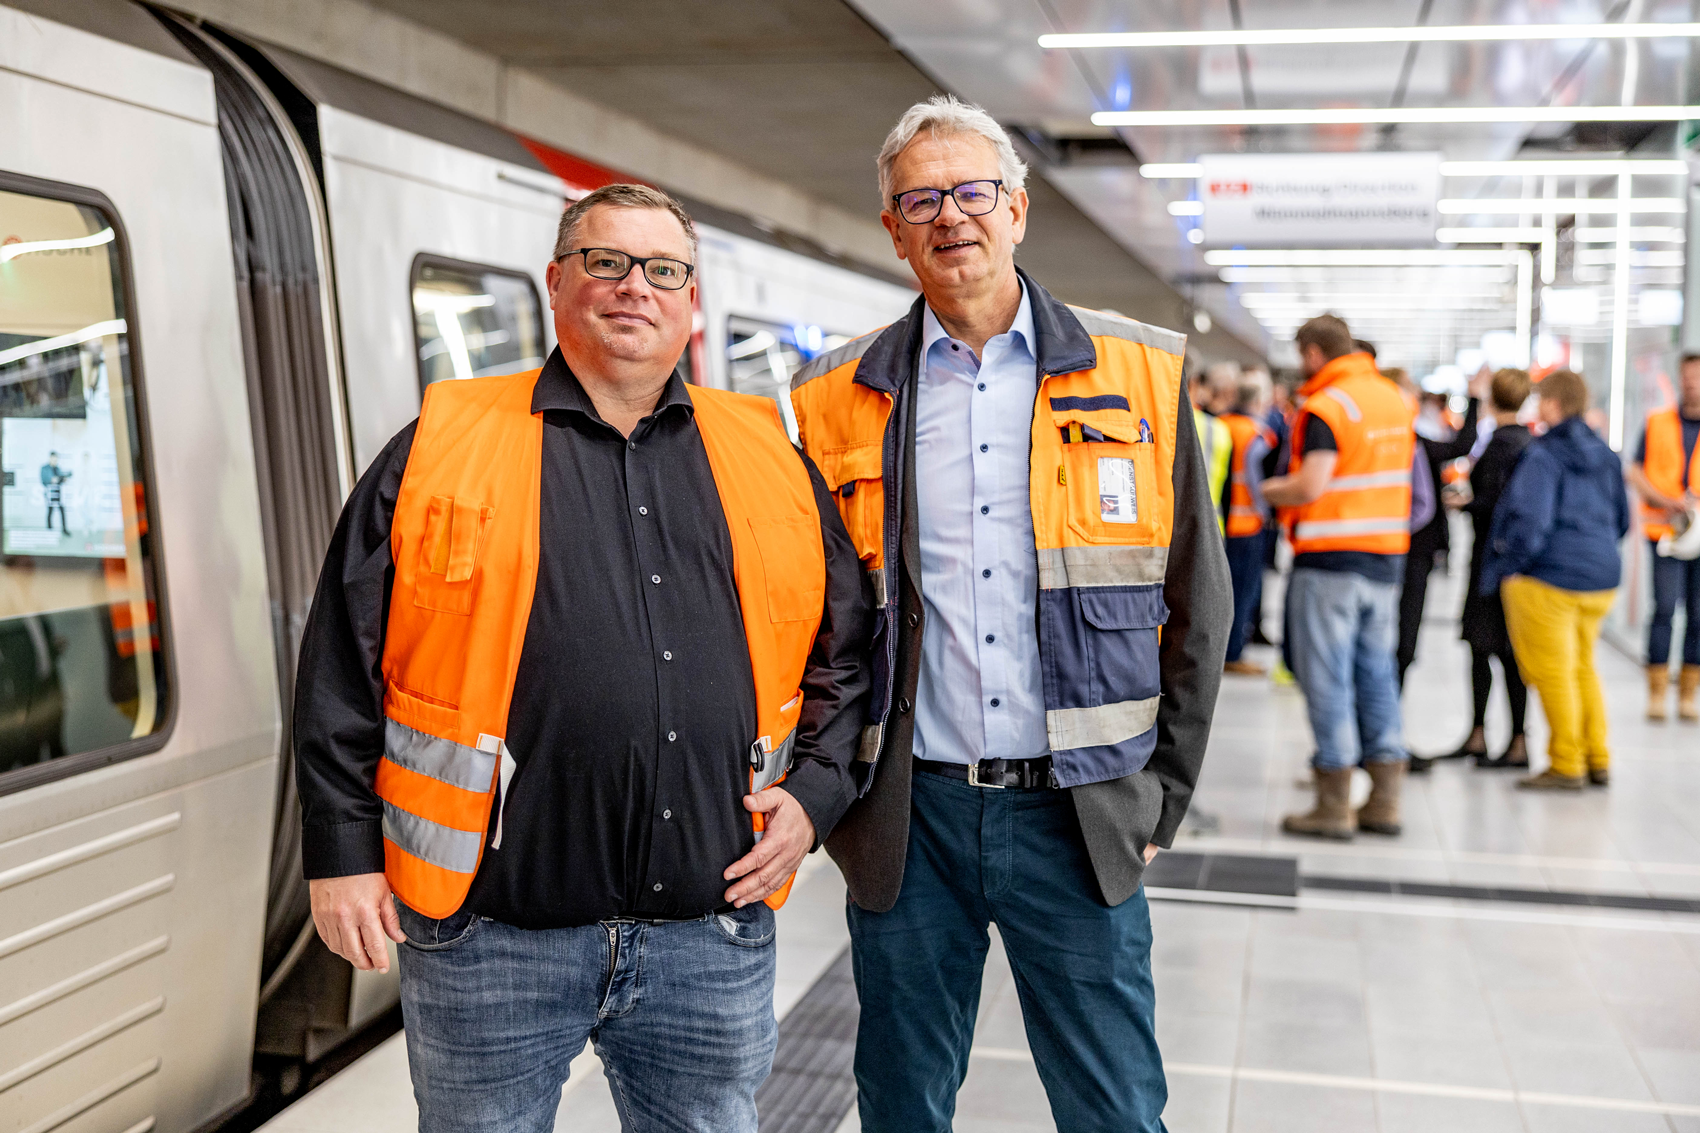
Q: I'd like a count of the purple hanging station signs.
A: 0